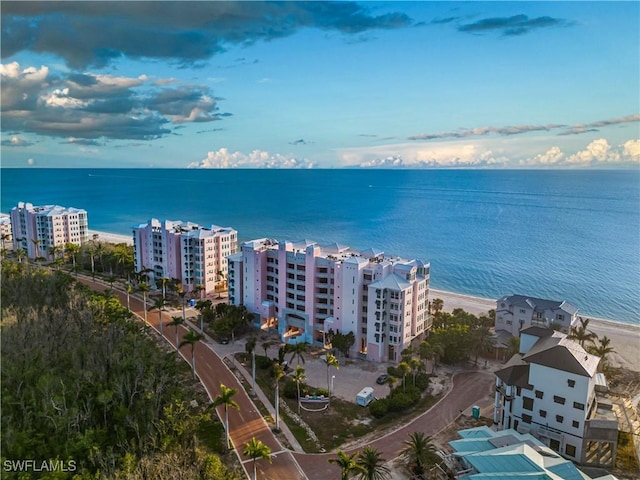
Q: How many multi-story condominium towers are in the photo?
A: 3